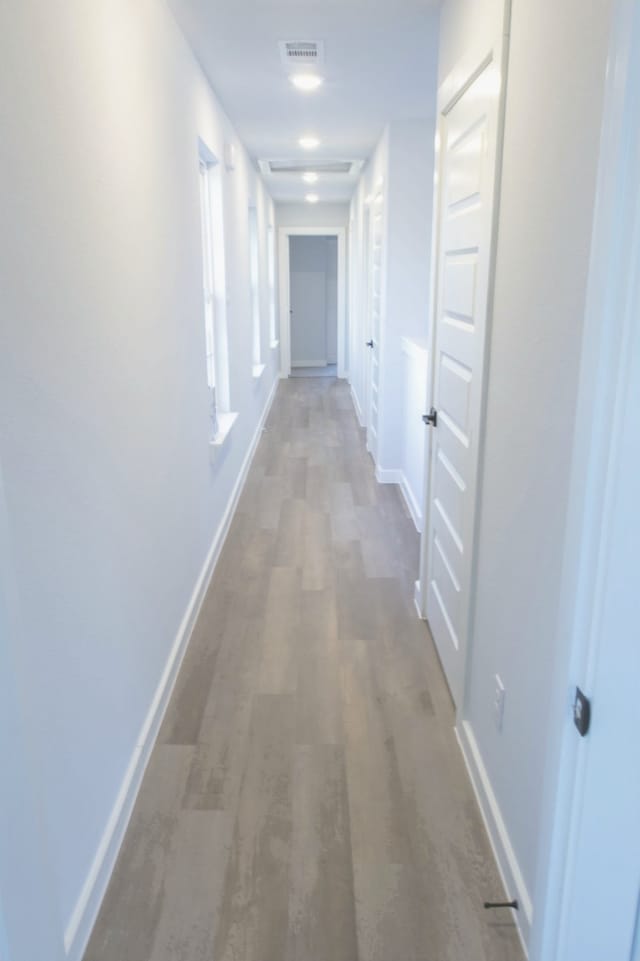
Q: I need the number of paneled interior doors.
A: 2